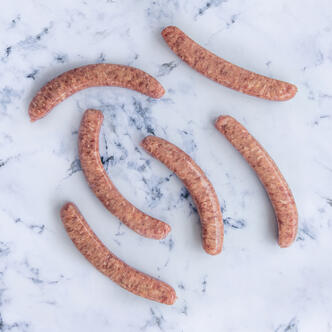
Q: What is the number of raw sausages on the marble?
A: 6